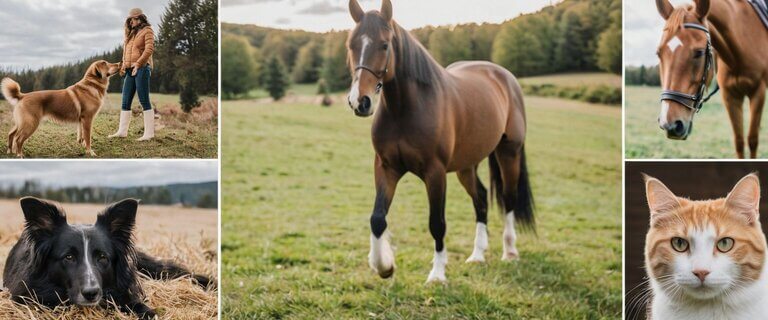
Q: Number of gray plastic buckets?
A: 0